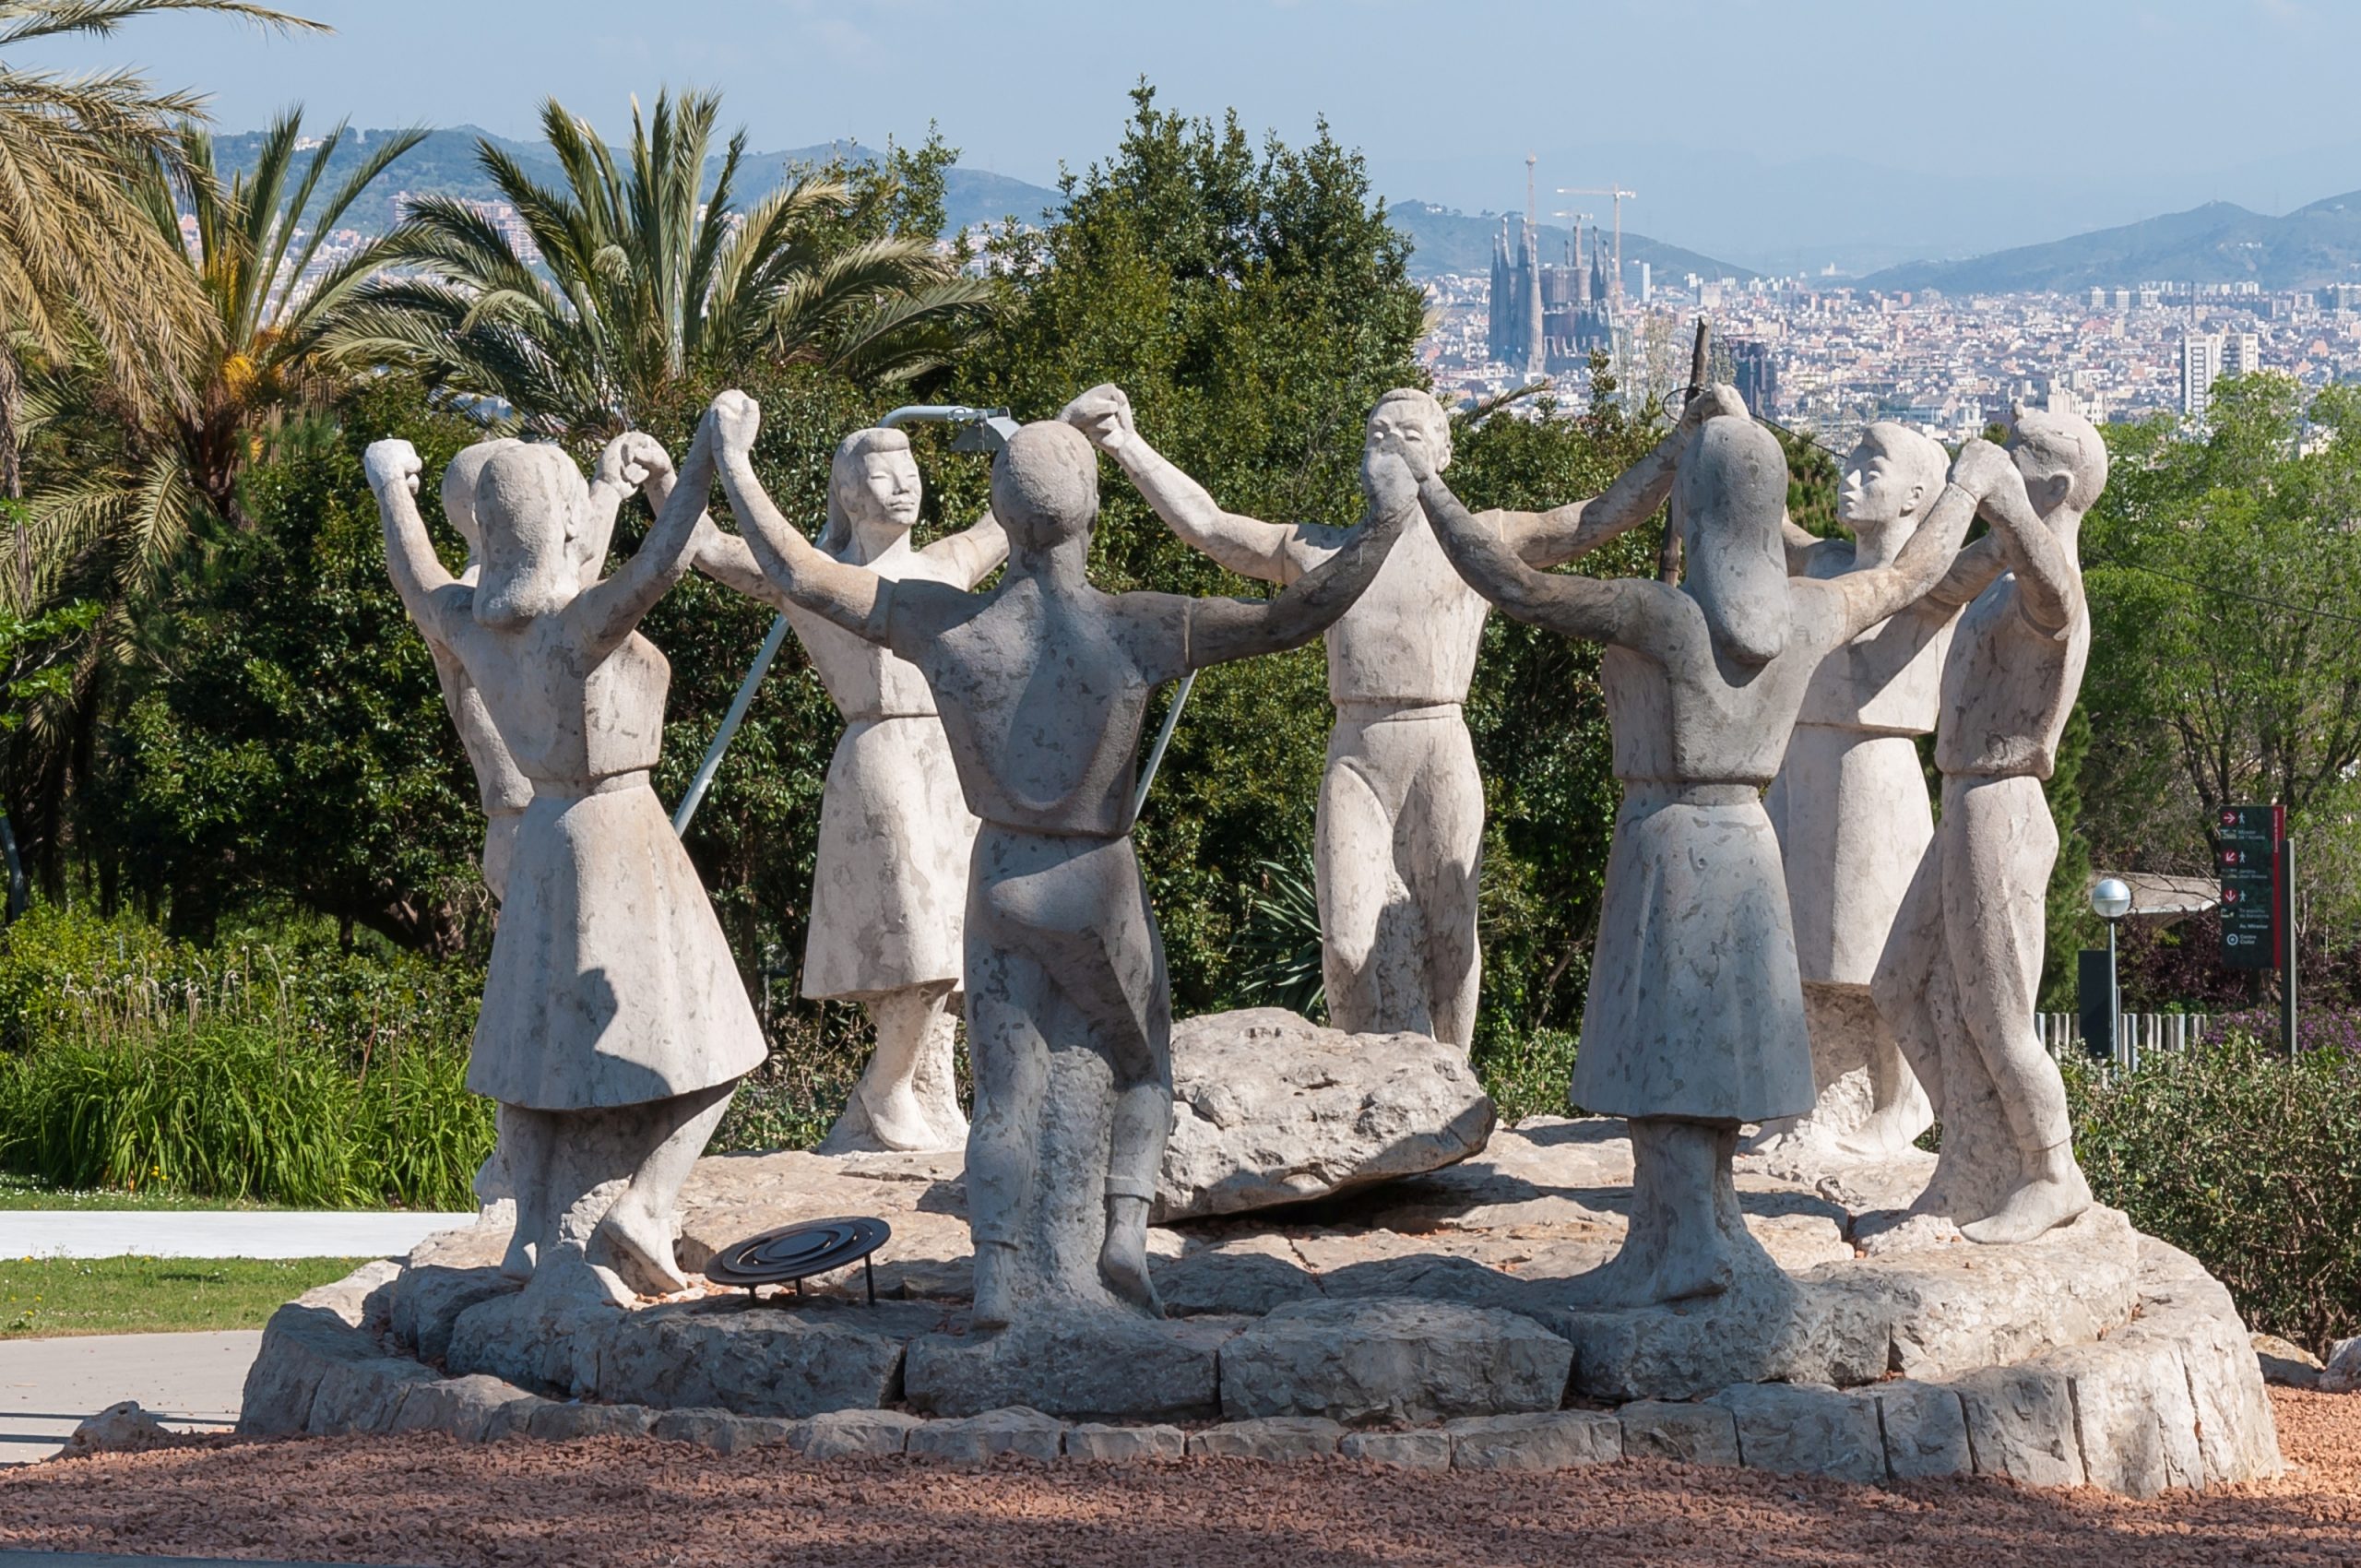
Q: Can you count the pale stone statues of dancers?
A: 8